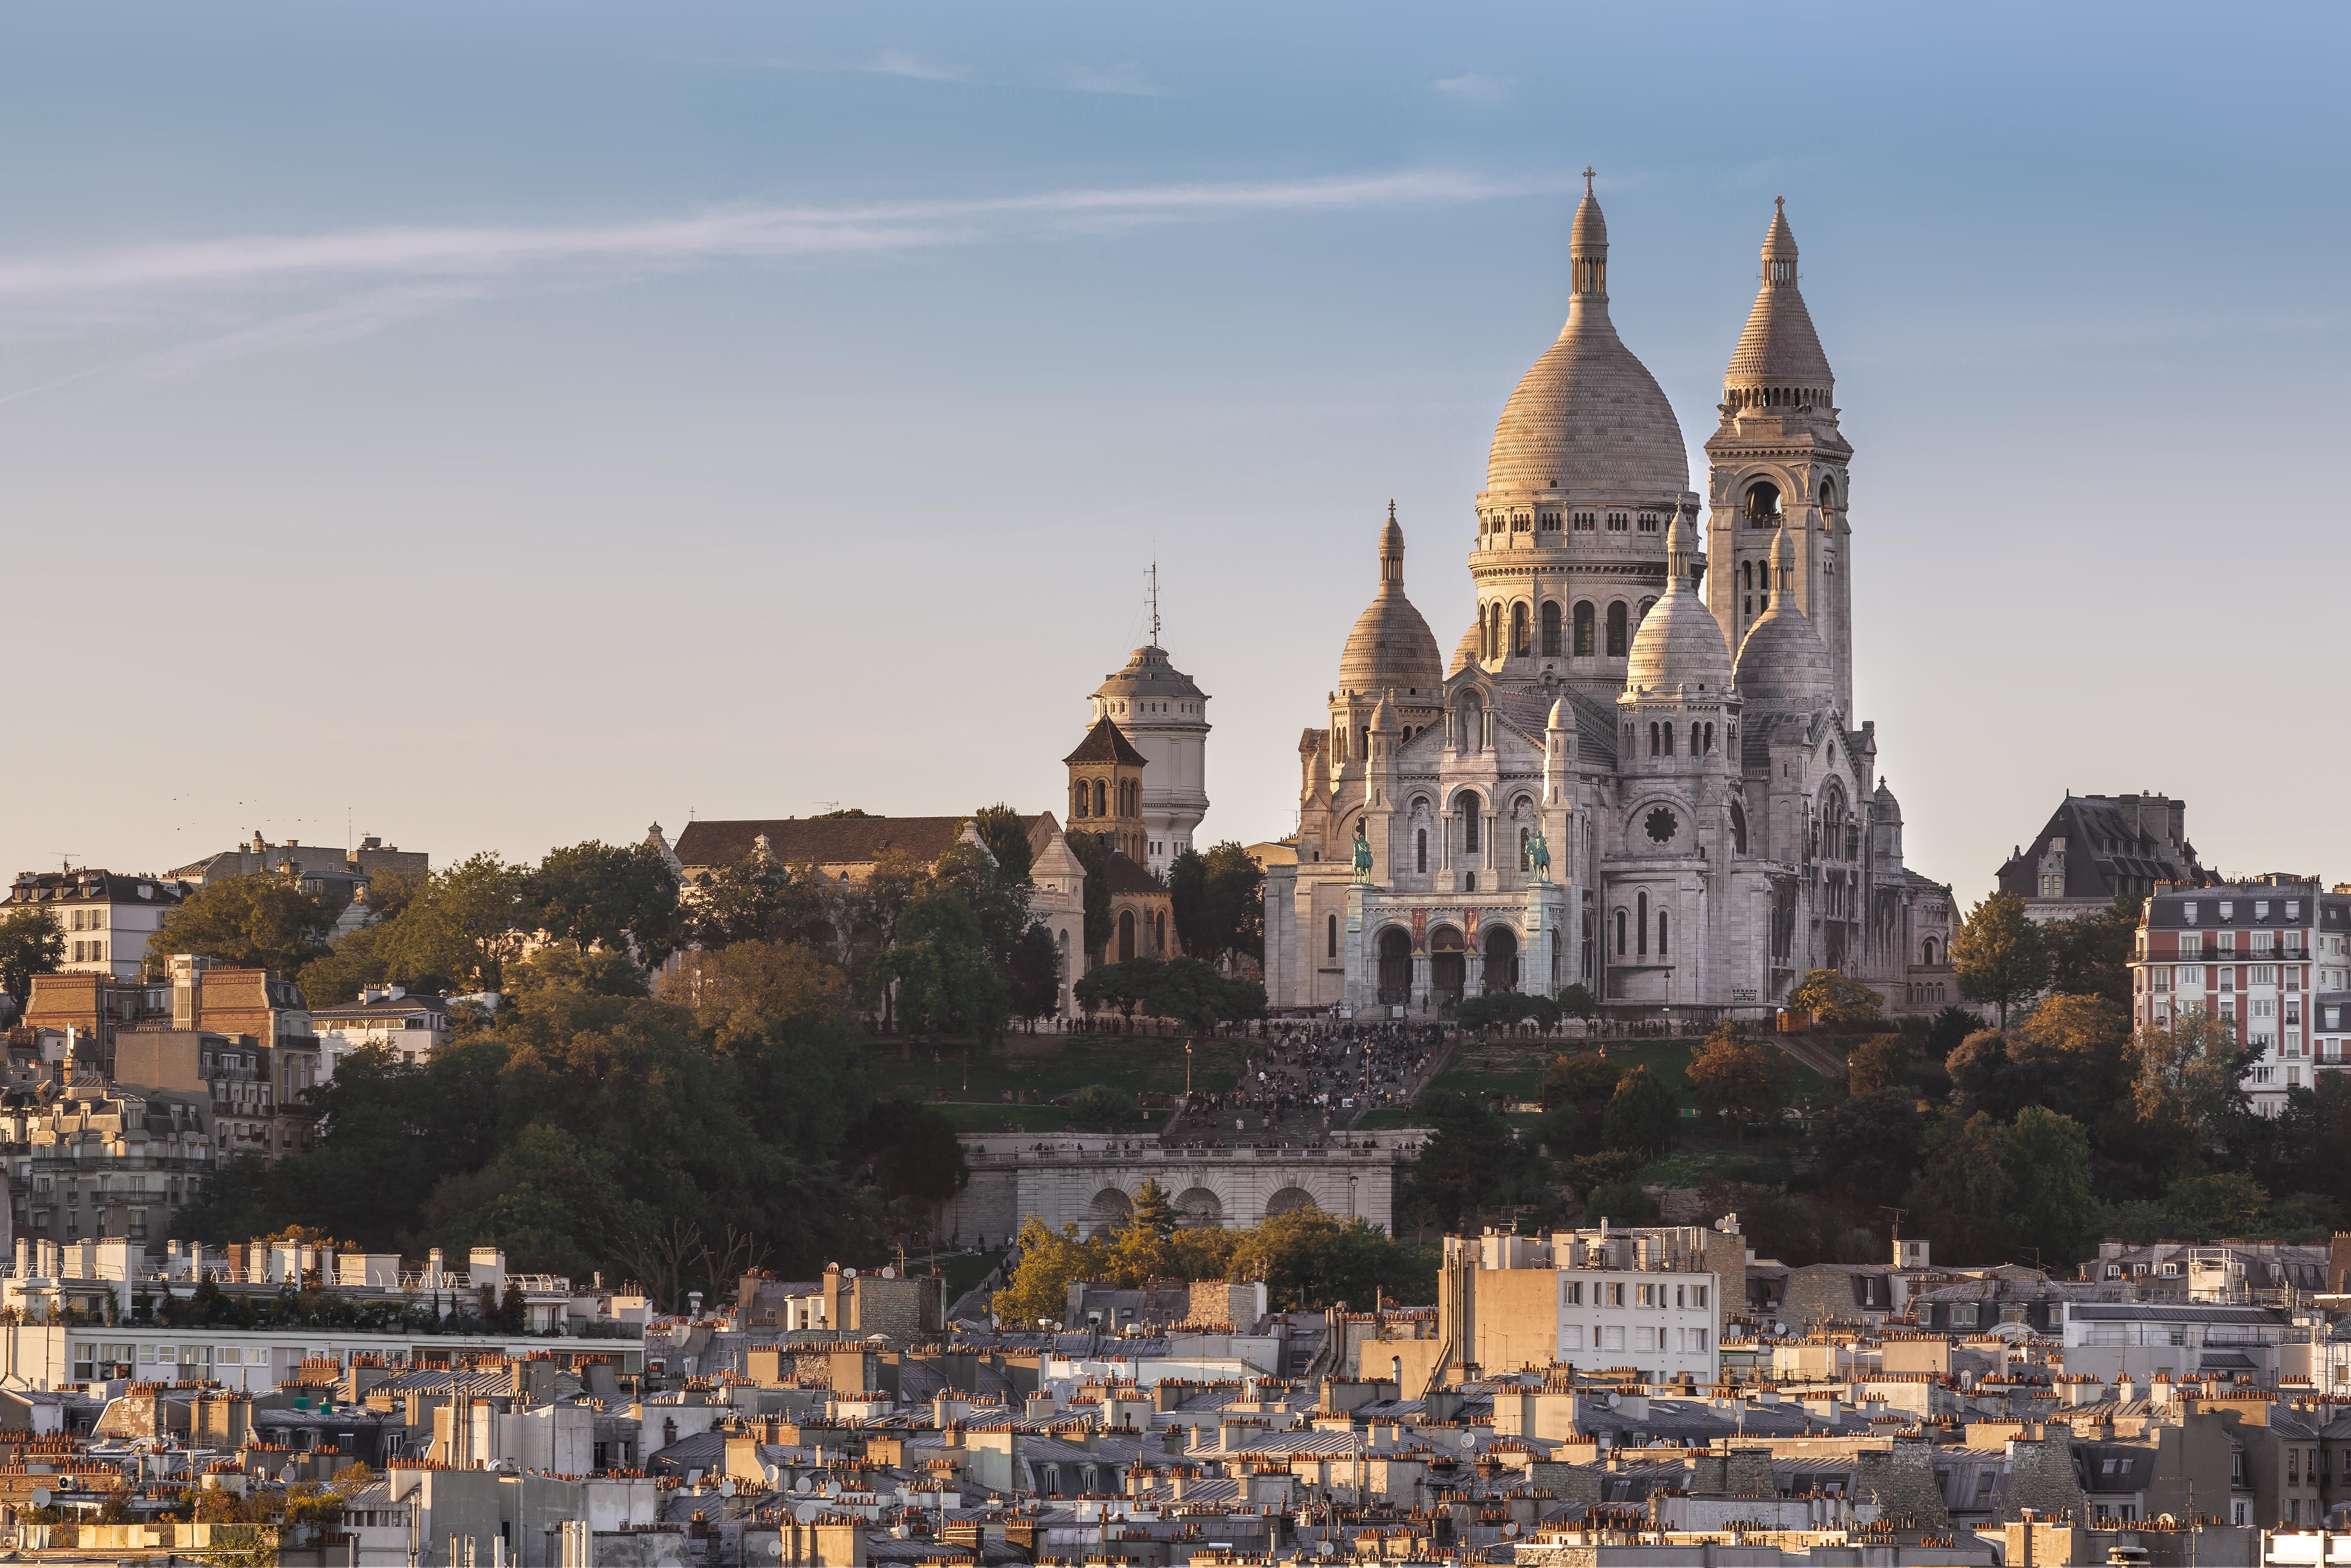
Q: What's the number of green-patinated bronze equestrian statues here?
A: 2